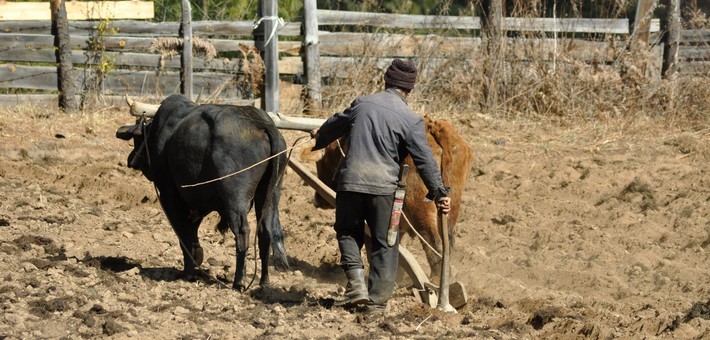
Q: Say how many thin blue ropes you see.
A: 0